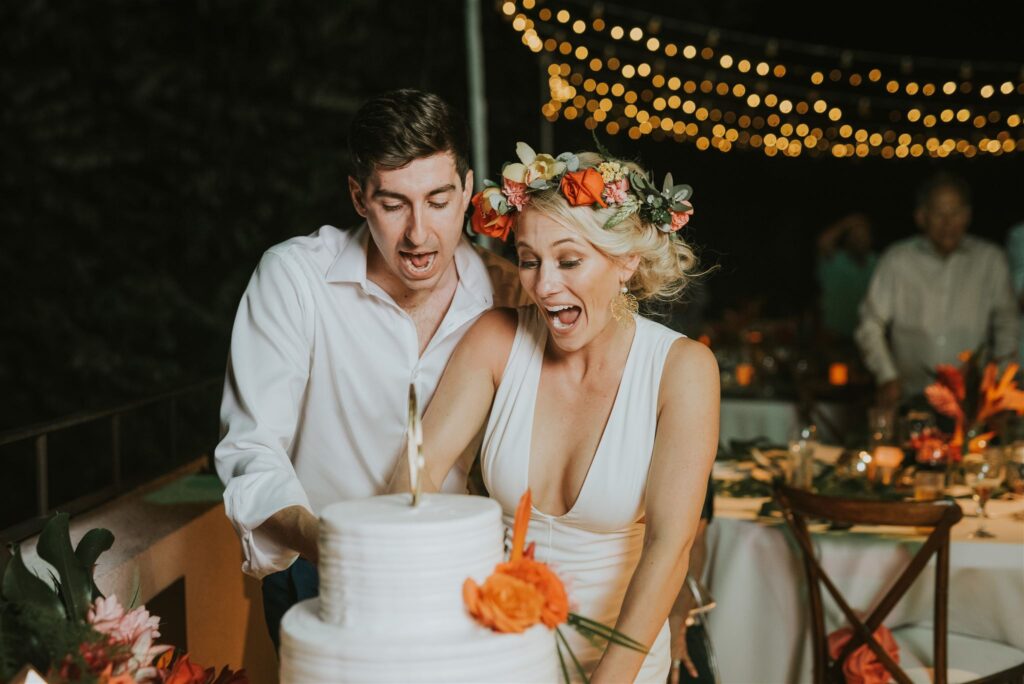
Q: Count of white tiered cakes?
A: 1